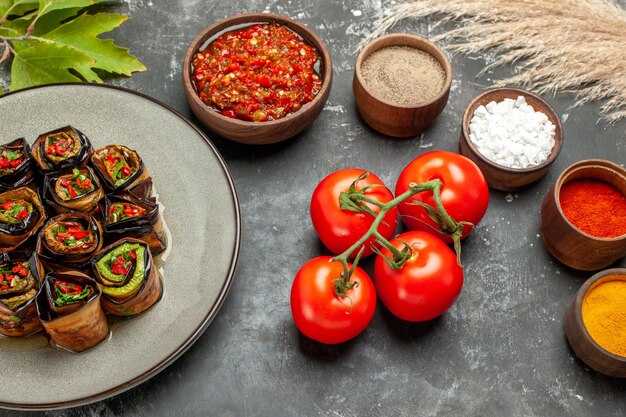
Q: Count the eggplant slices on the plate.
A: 10